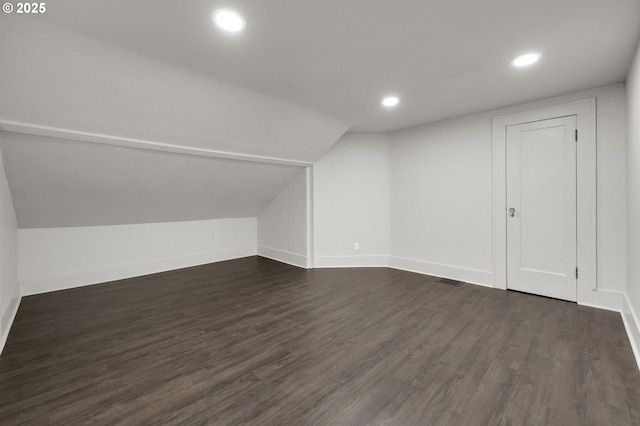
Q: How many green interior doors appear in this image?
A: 0